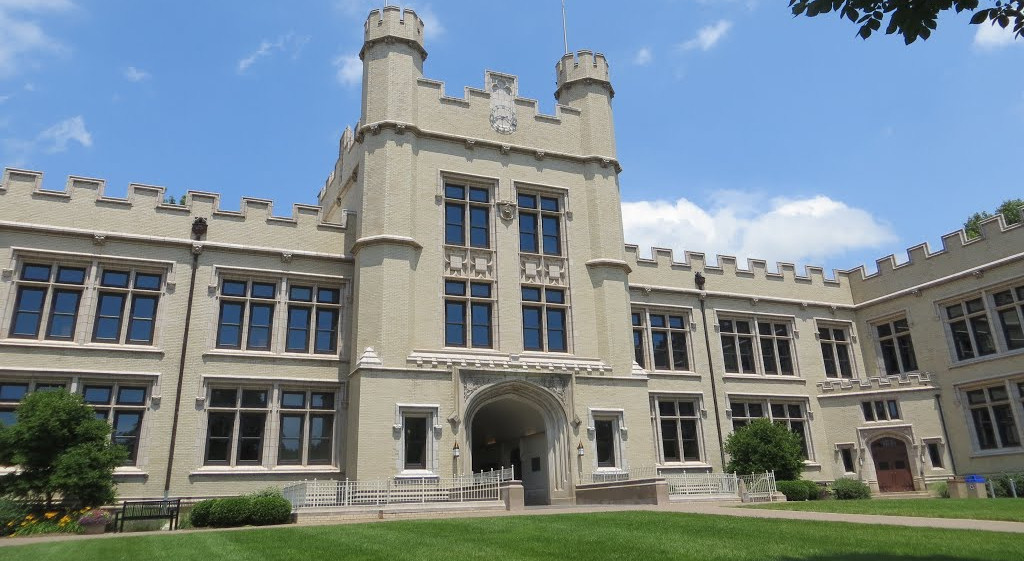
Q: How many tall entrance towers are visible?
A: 2